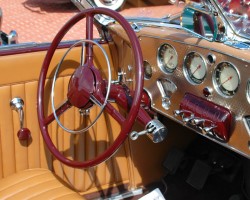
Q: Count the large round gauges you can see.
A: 3